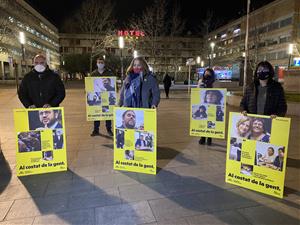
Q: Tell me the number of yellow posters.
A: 5